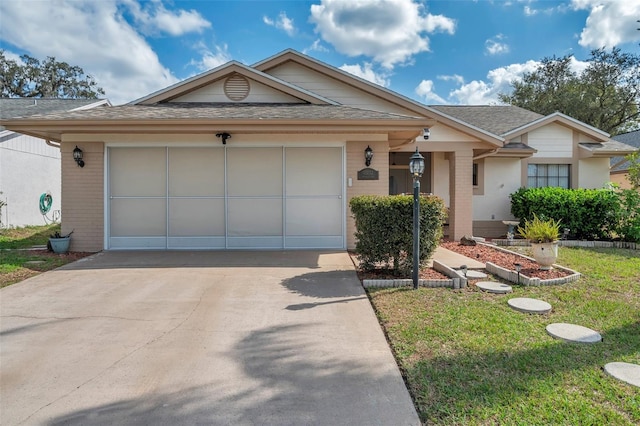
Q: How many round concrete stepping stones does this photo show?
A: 5